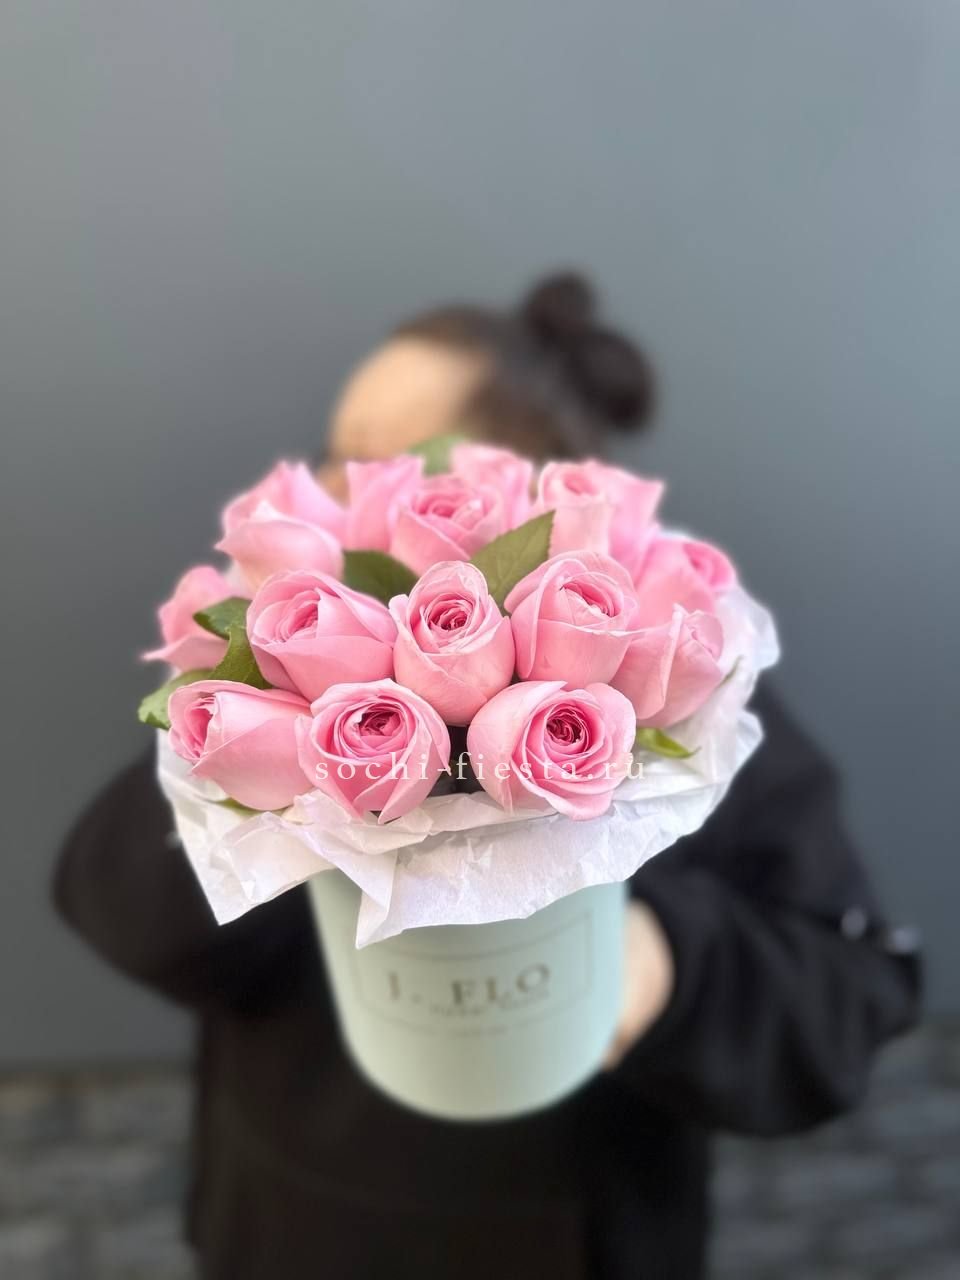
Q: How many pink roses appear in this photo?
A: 15